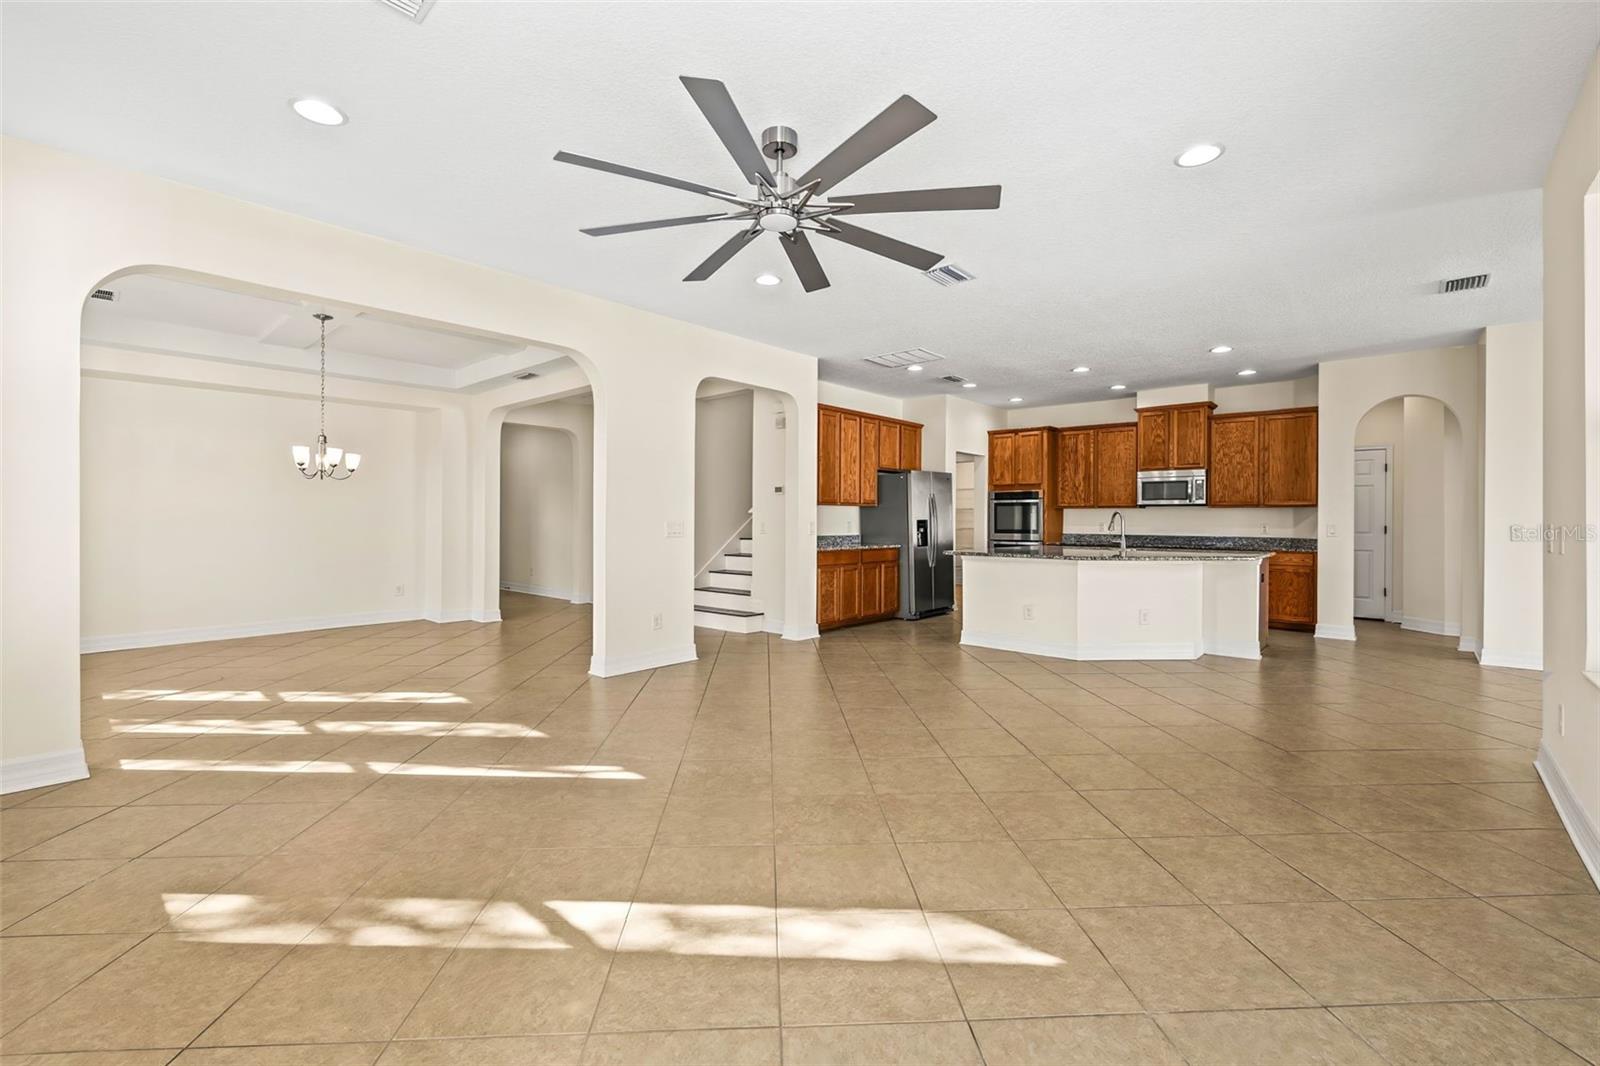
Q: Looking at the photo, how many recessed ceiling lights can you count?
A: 10